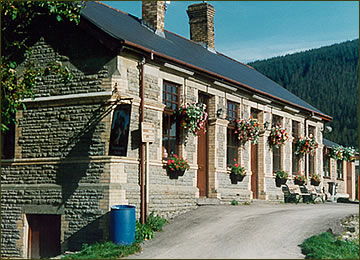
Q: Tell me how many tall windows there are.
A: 5